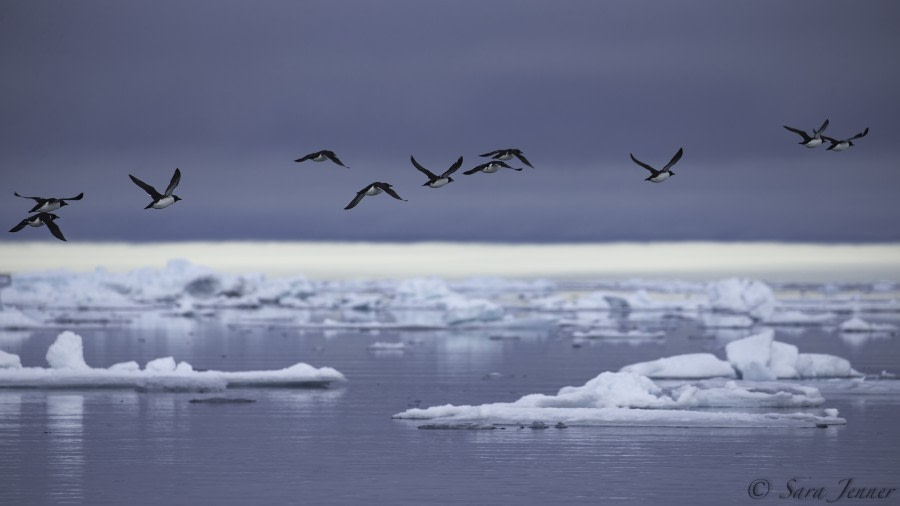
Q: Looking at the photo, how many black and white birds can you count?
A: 11